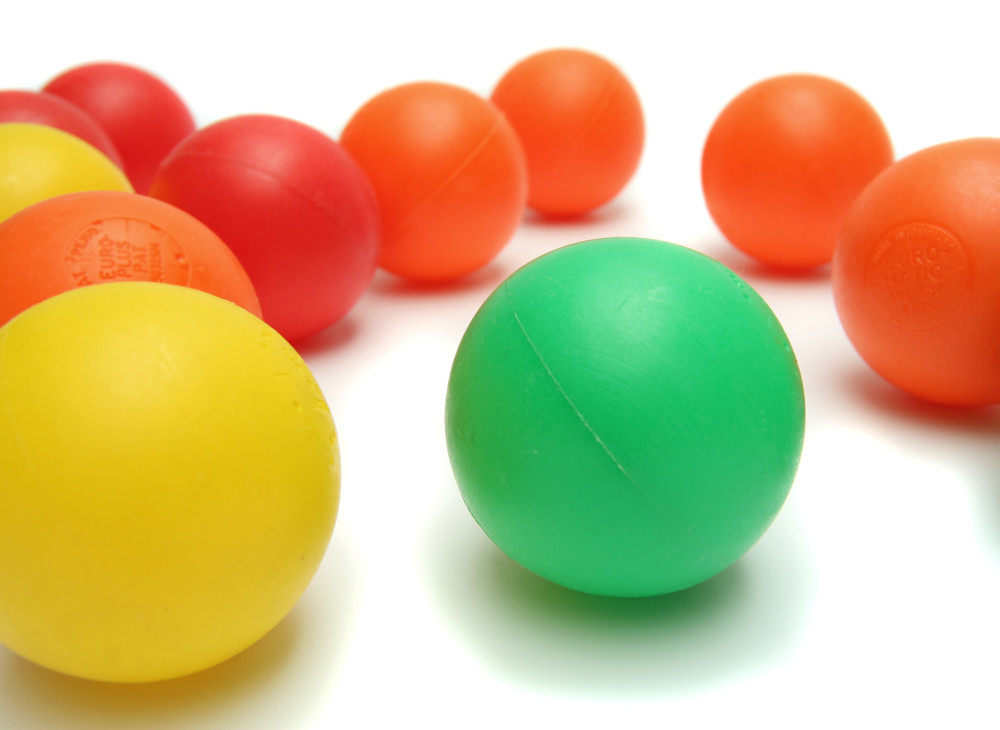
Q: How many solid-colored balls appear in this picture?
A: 11